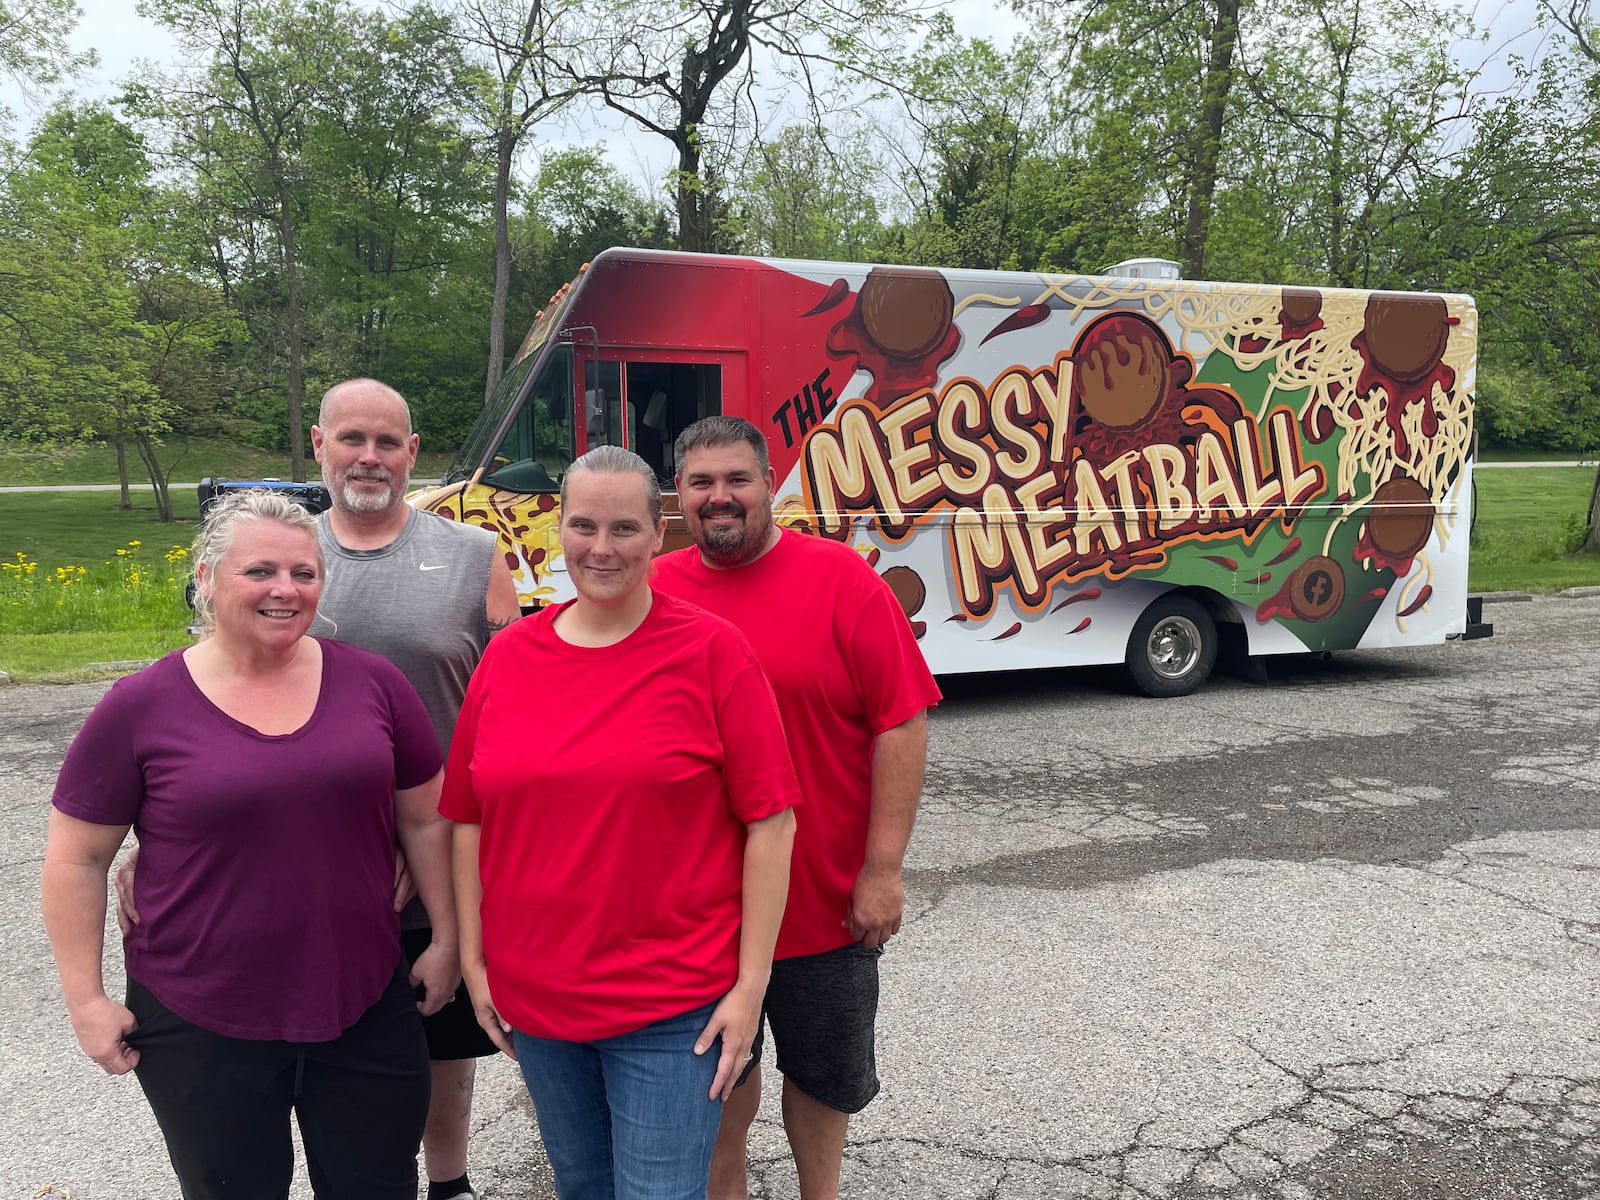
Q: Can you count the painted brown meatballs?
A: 7